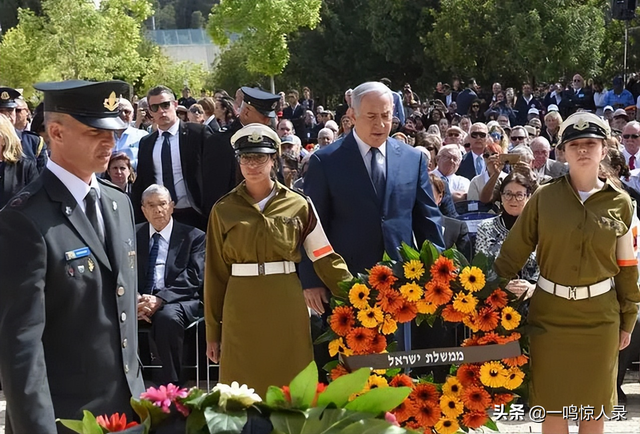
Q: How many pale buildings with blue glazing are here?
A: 1